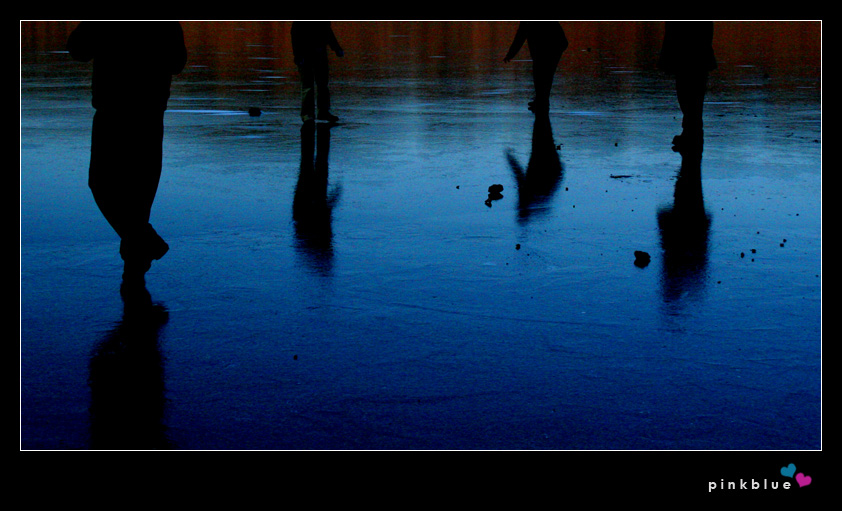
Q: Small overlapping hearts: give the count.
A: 2